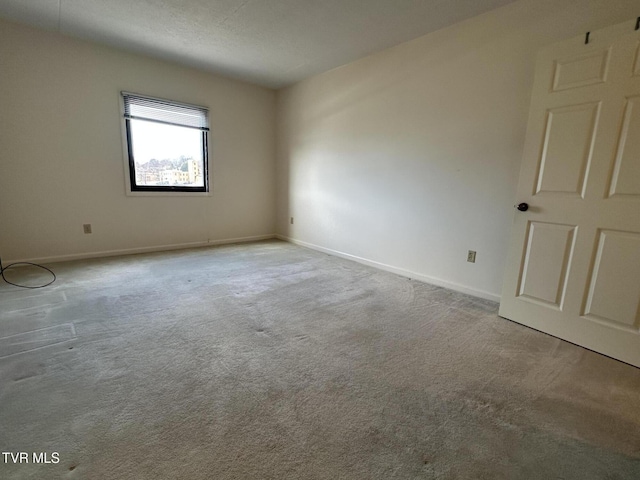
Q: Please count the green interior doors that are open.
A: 0